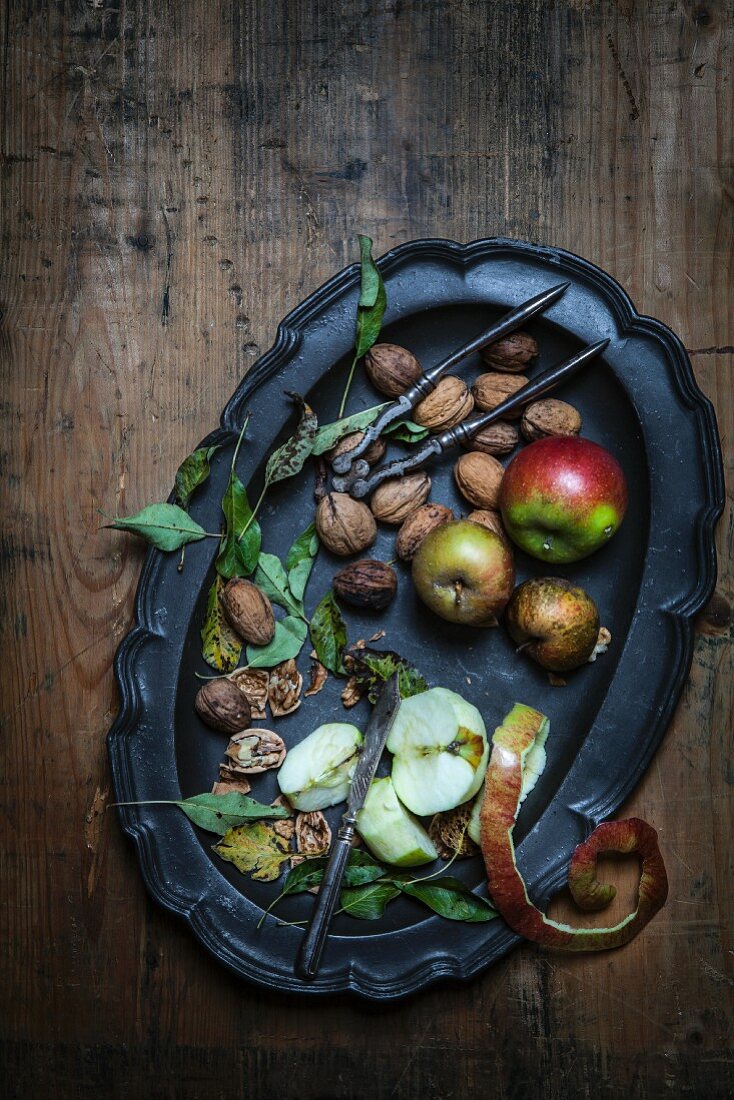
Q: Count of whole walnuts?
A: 15